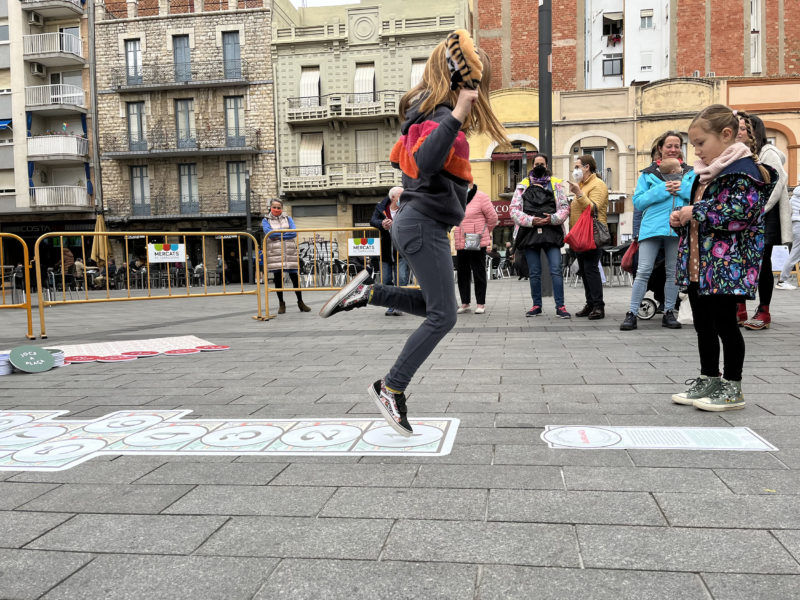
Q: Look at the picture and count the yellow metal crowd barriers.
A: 3